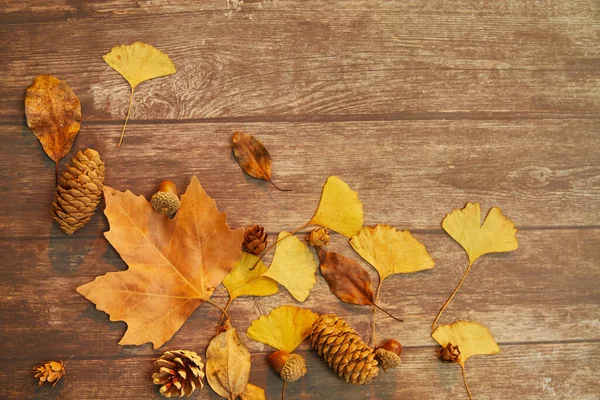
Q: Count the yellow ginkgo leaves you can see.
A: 8